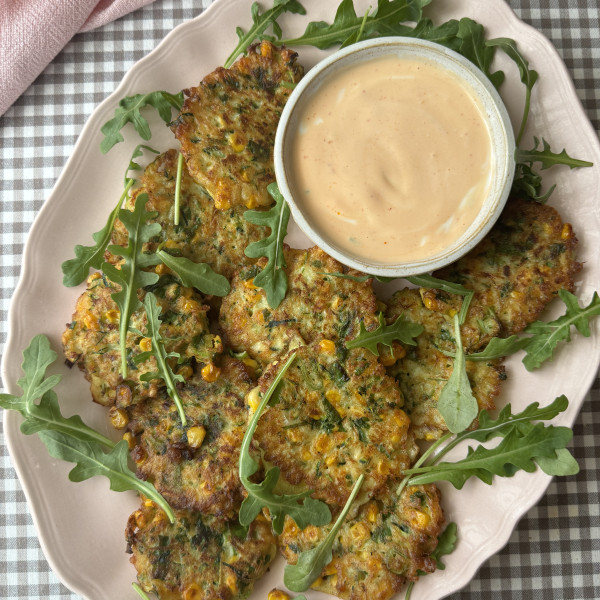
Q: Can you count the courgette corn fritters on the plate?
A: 10